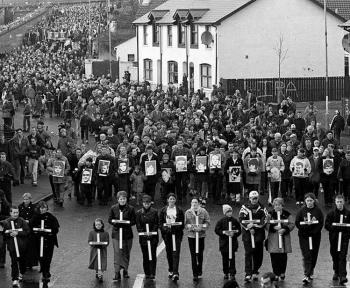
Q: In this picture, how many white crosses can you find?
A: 12